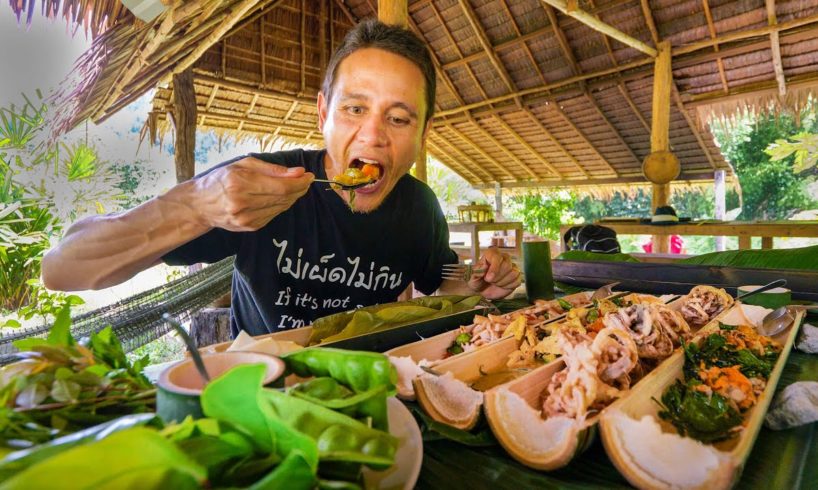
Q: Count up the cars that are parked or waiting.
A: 0